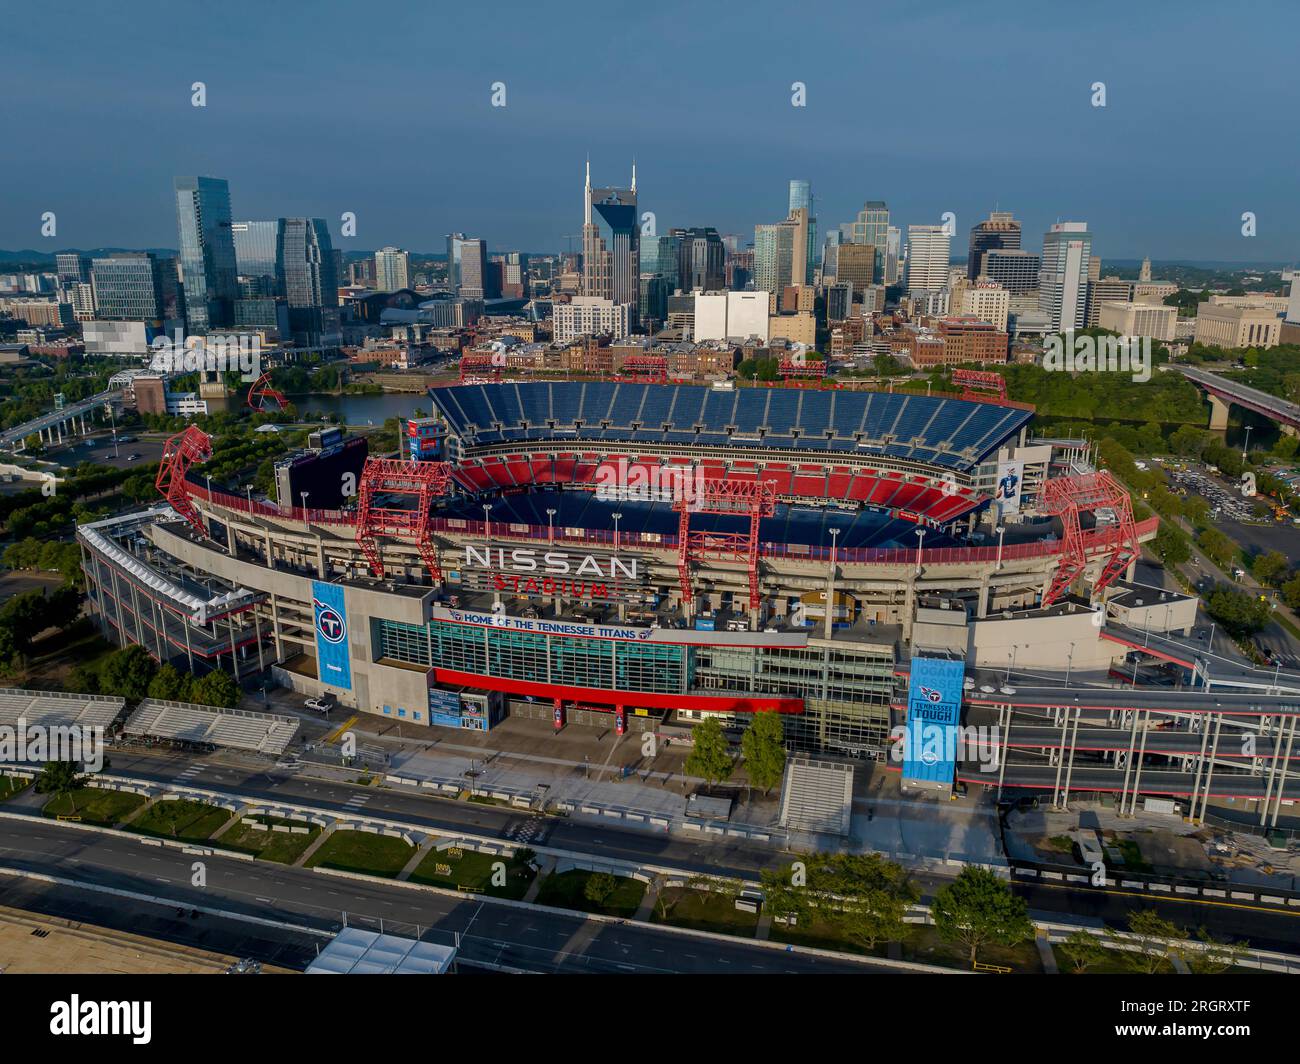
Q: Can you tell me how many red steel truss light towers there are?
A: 8